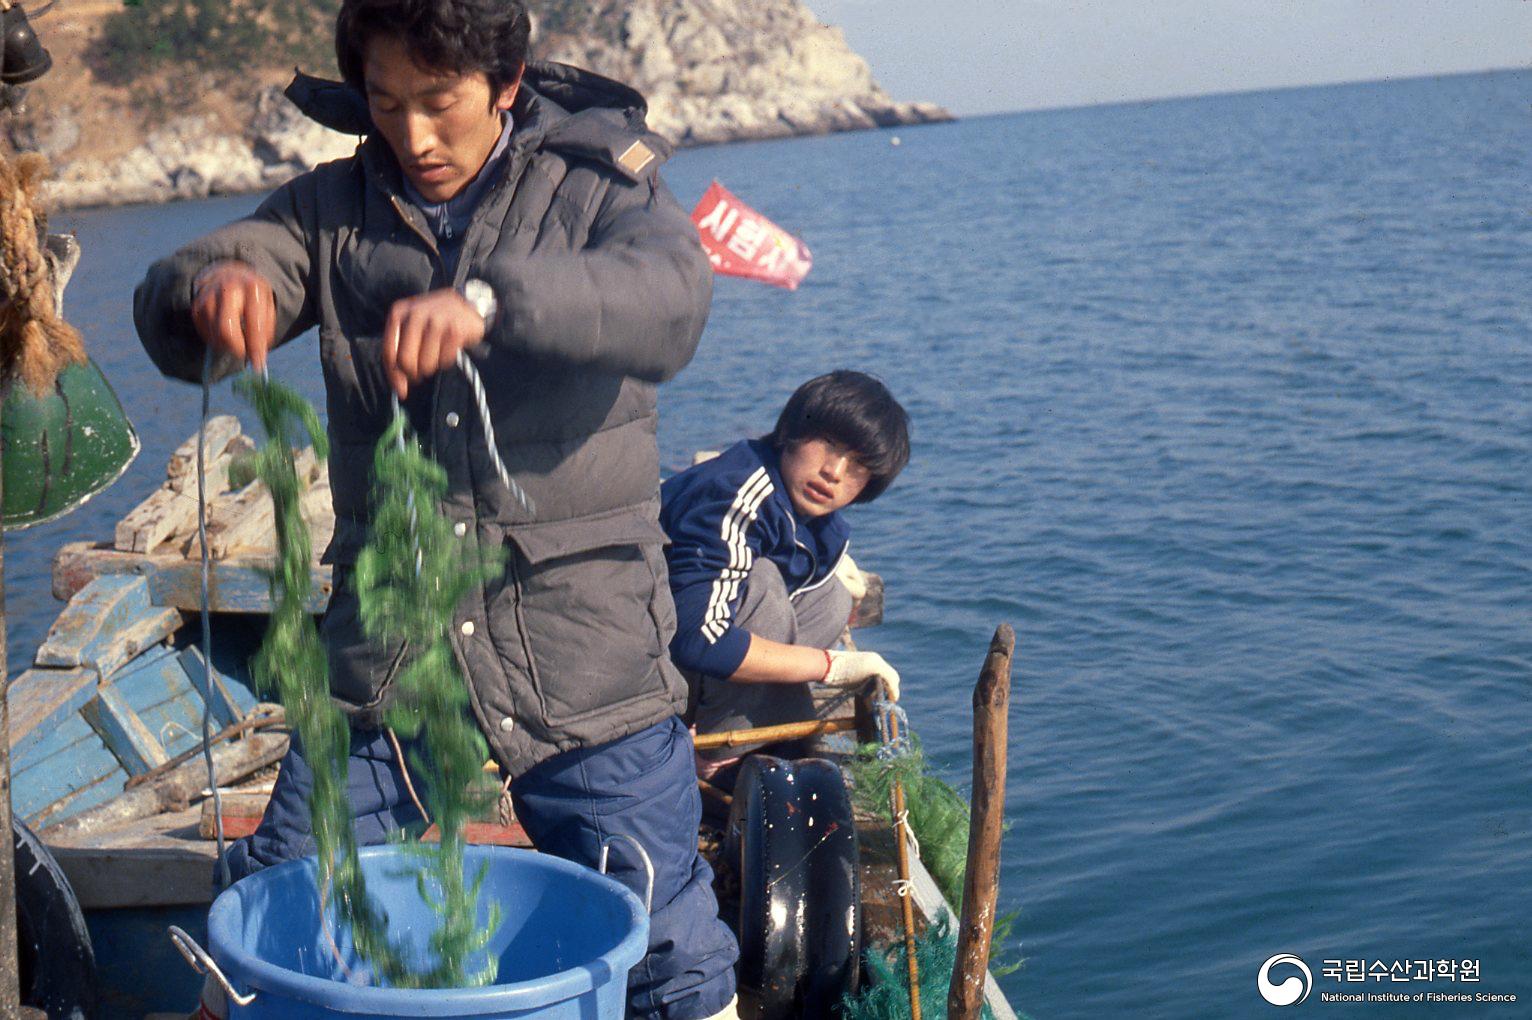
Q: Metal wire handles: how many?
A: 2